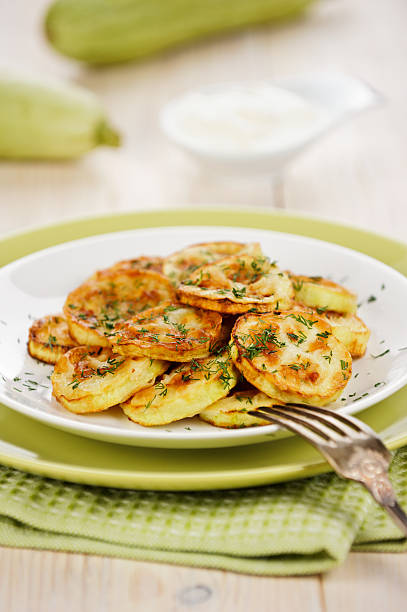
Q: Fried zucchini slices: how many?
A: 12